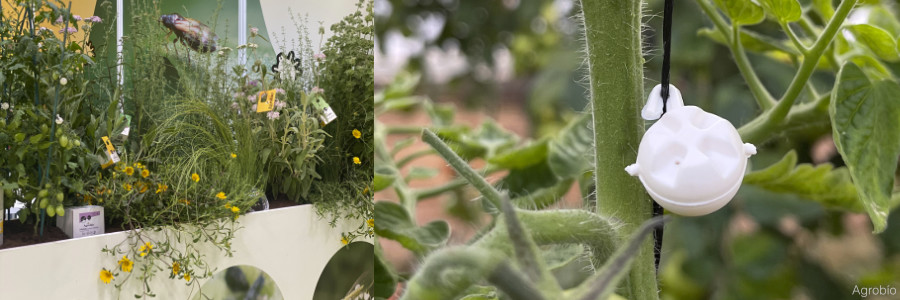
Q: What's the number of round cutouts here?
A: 2